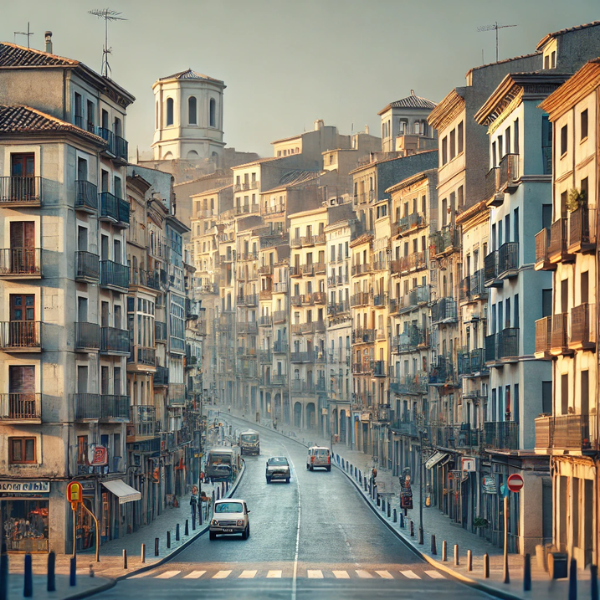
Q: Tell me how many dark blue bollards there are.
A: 7